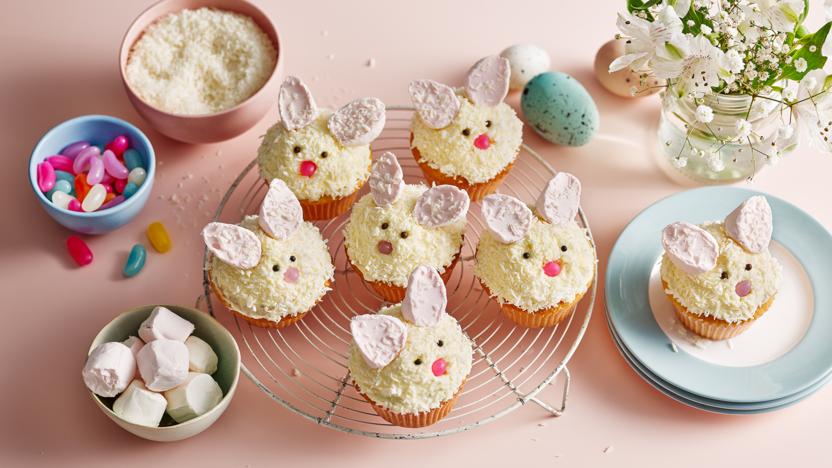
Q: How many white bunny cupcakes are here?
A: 7